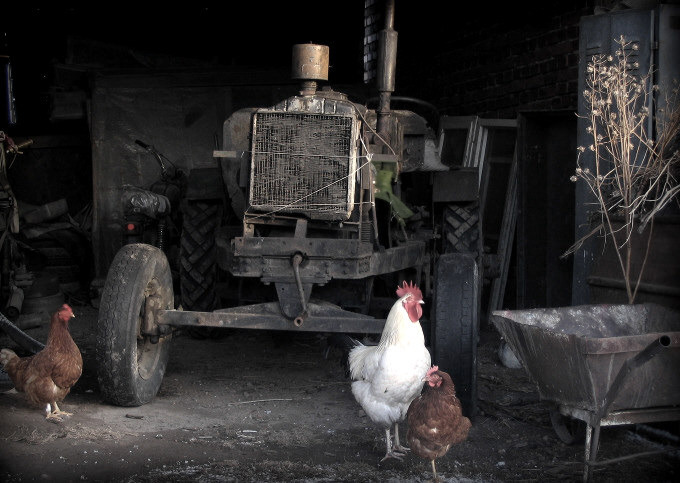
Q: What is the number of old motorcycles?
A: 1